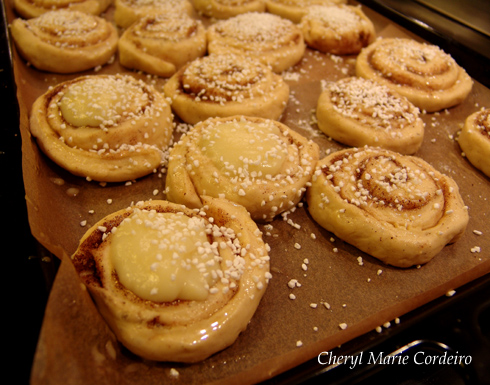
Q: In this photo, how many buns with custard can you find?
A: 3